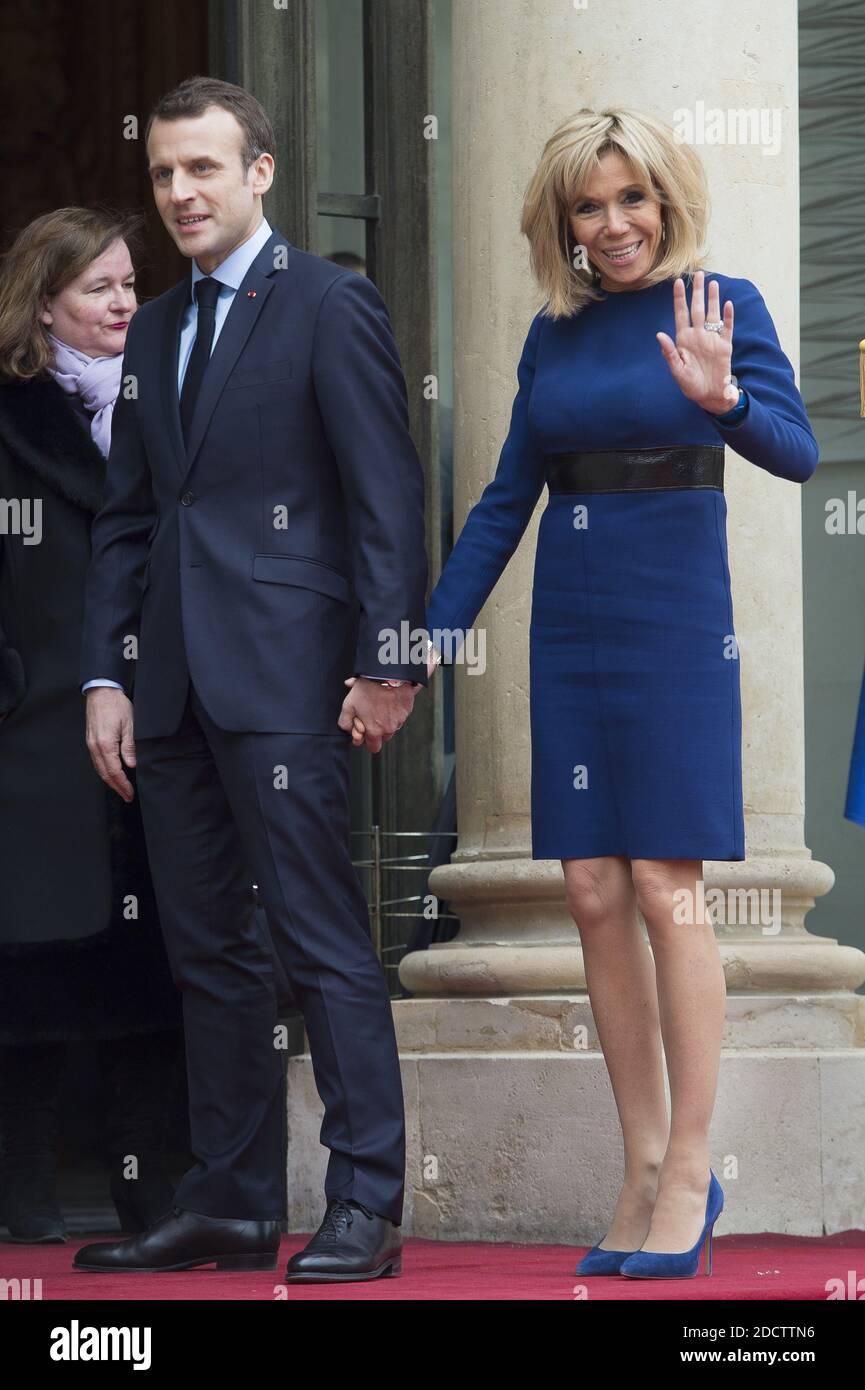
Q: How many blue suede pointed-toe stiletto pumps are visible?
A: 2